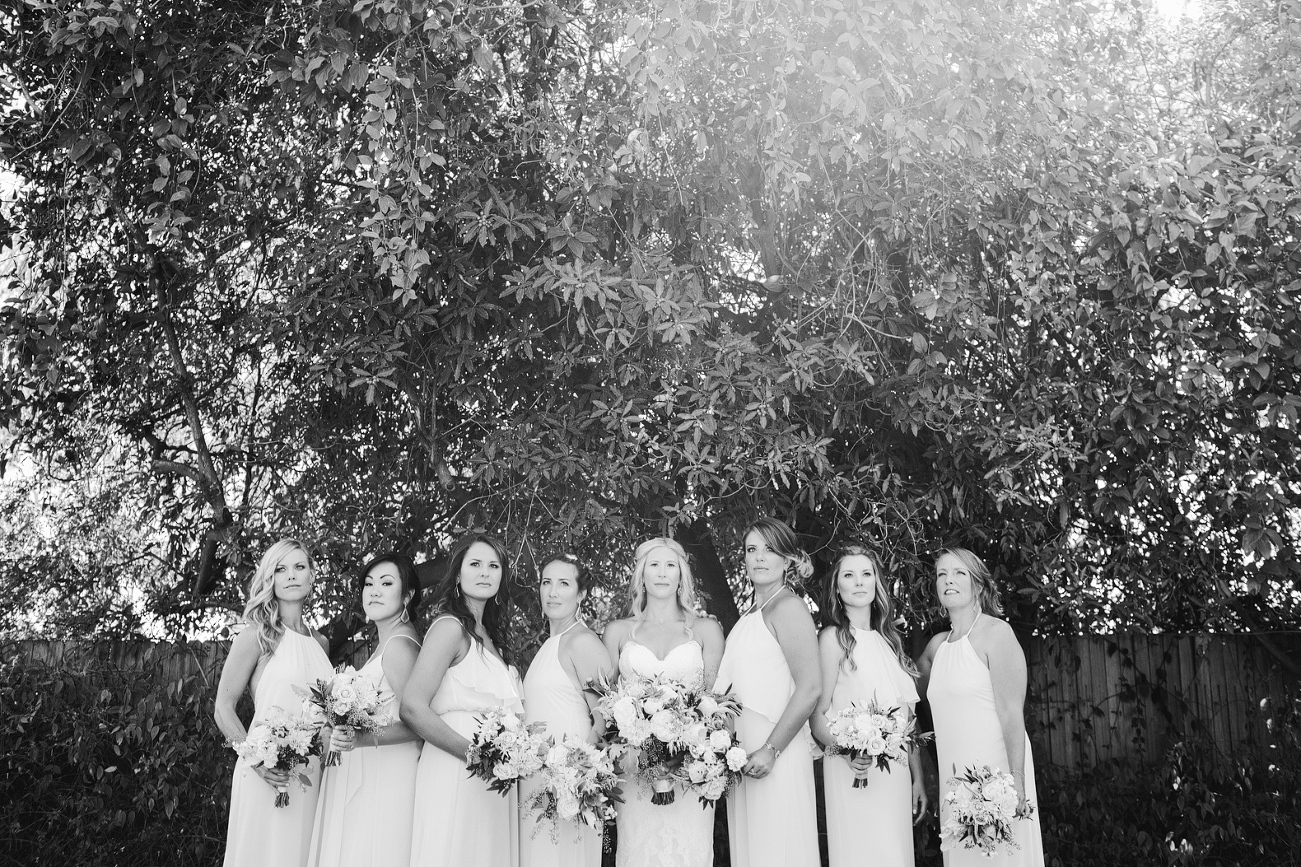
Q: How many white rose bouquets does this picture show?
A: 8